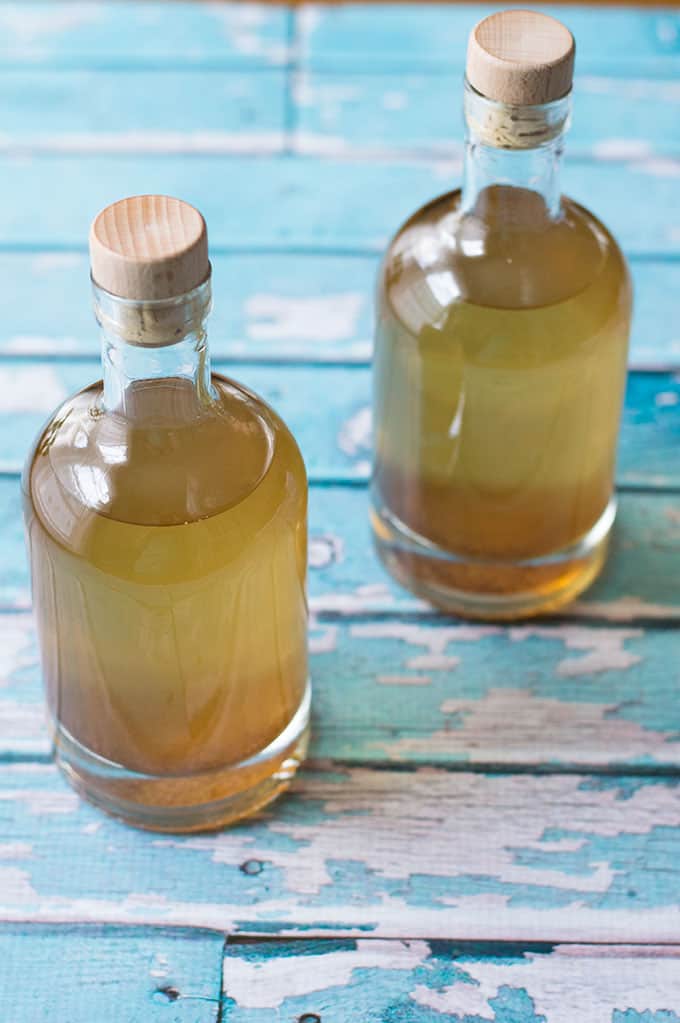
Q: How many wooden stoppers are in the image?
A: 2